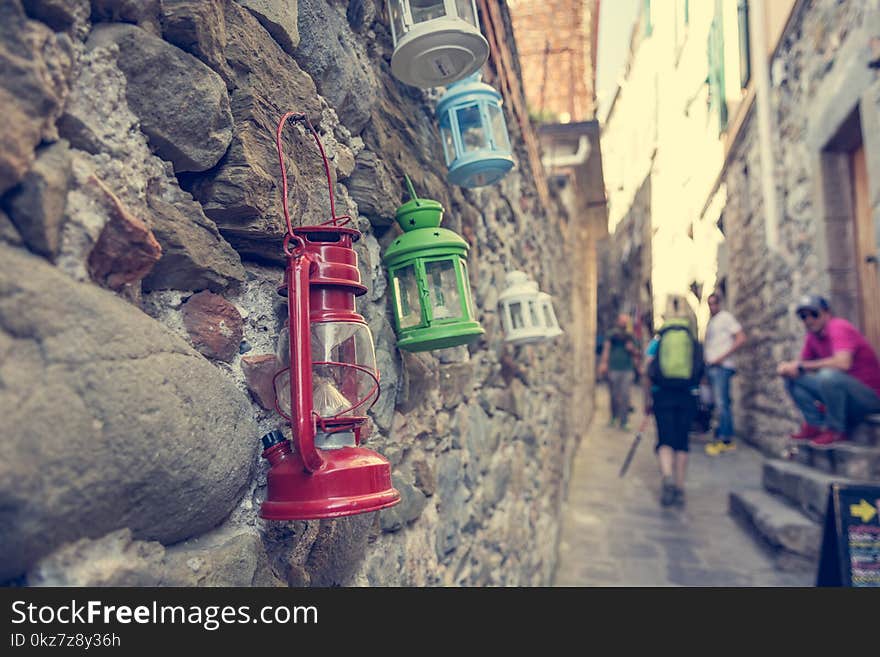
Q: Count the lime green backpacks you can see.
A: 1